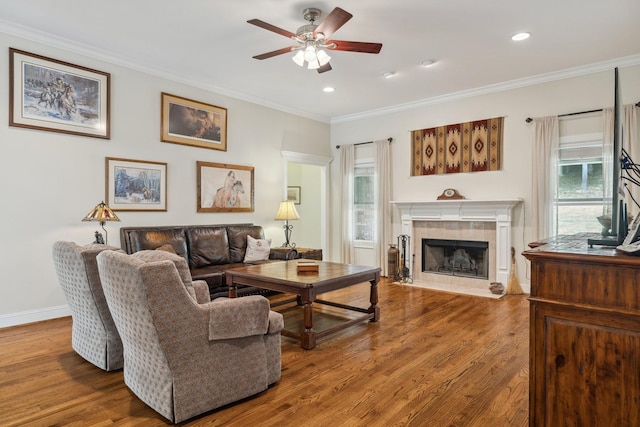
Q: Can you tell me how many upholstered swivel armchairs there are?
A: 2